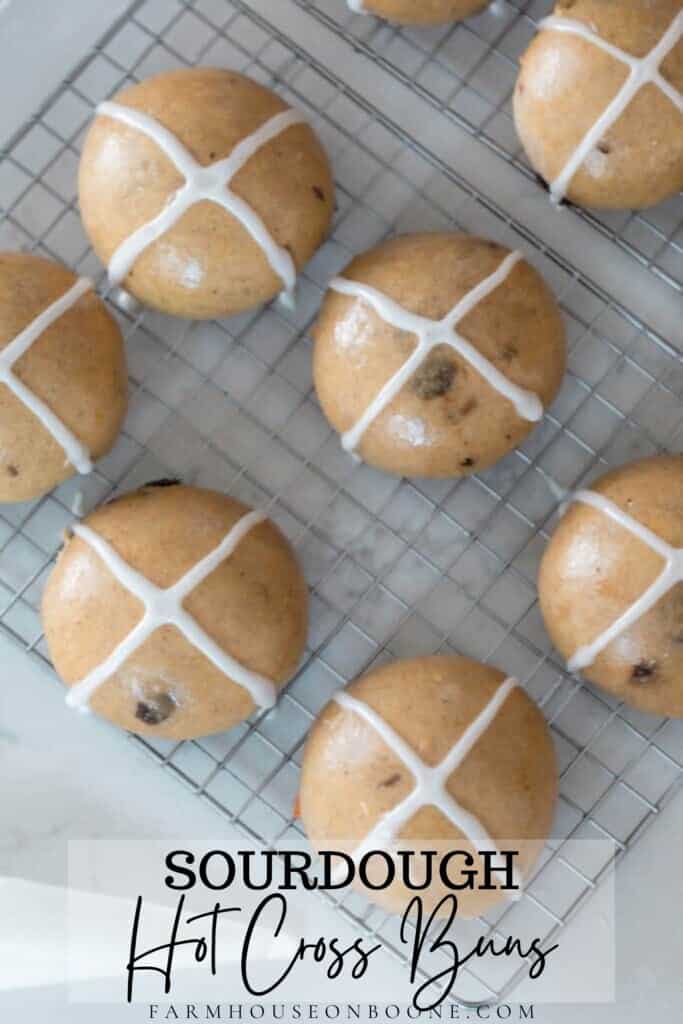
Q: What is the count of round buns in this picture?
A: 8